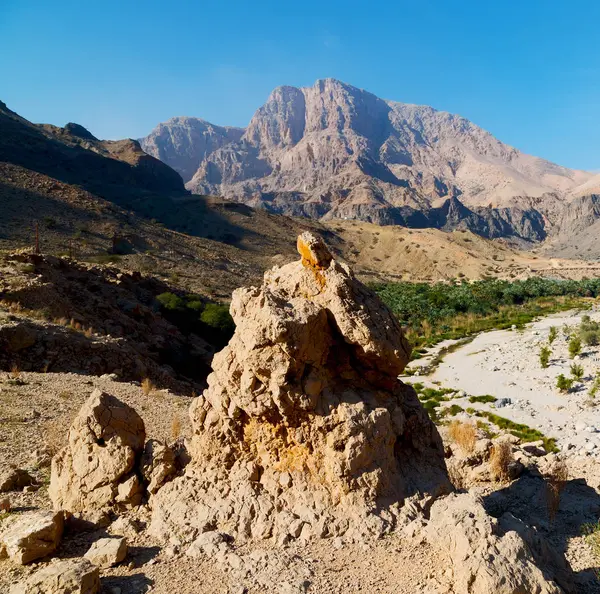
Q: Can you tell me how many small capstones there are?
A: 1